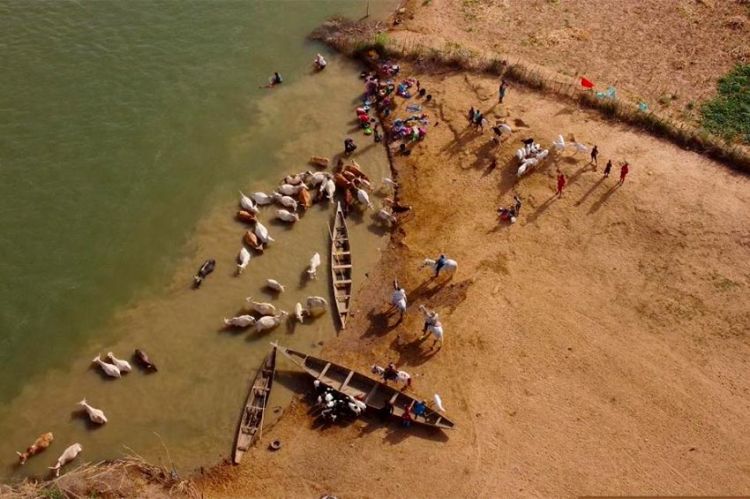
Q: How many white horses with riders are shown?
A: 4